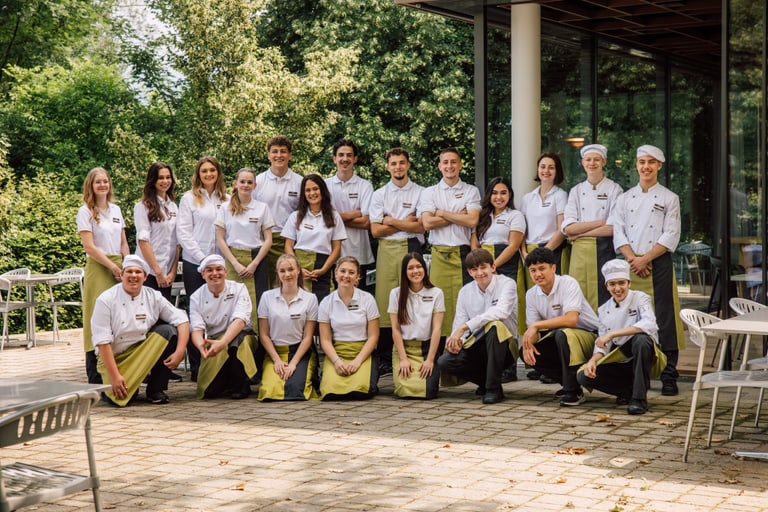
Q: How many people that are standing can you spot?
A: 13